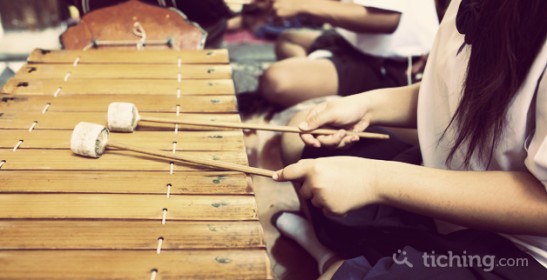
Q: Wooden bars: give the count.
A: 11